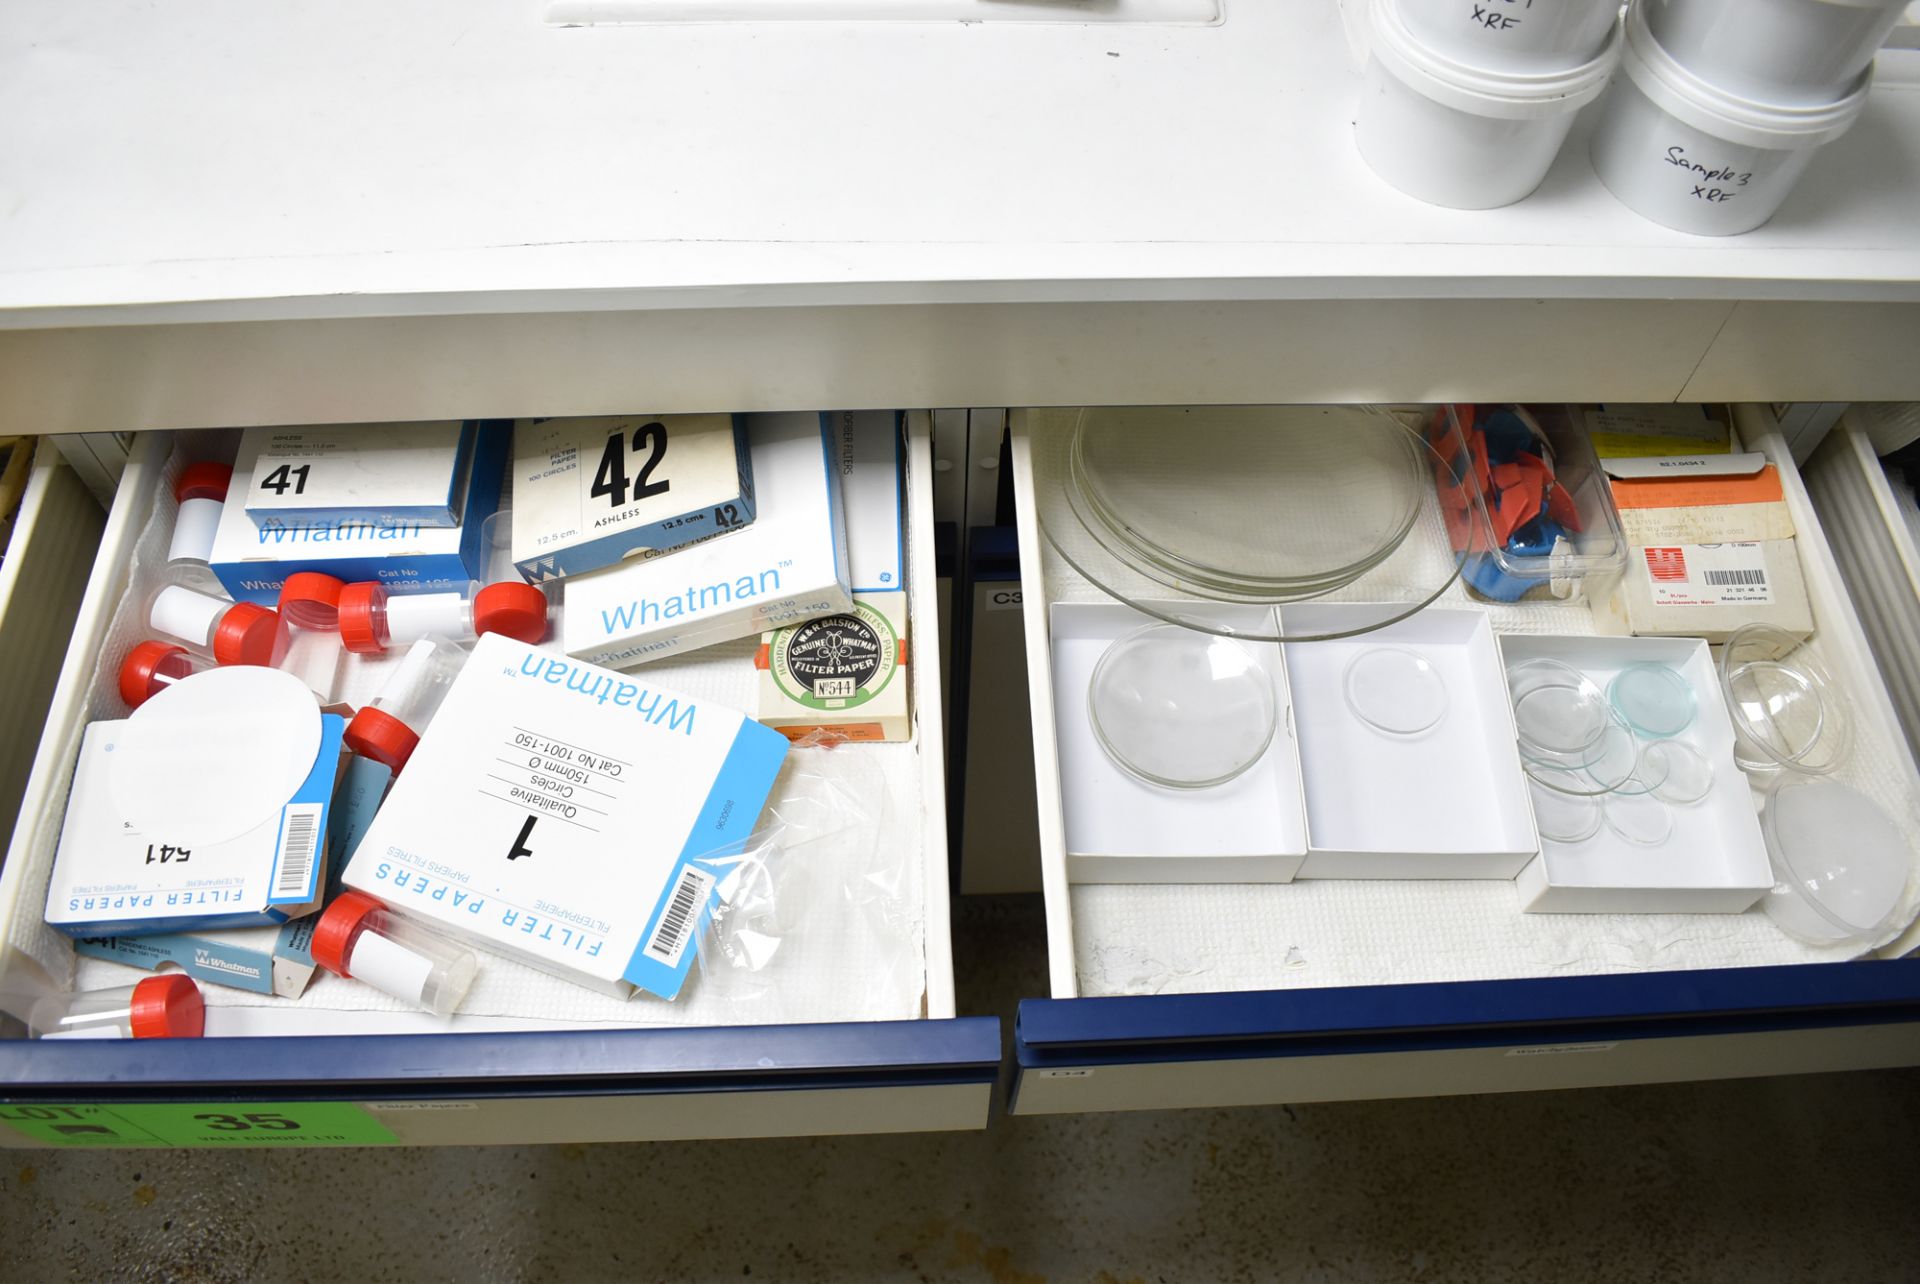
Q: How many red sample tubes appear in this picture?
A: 9